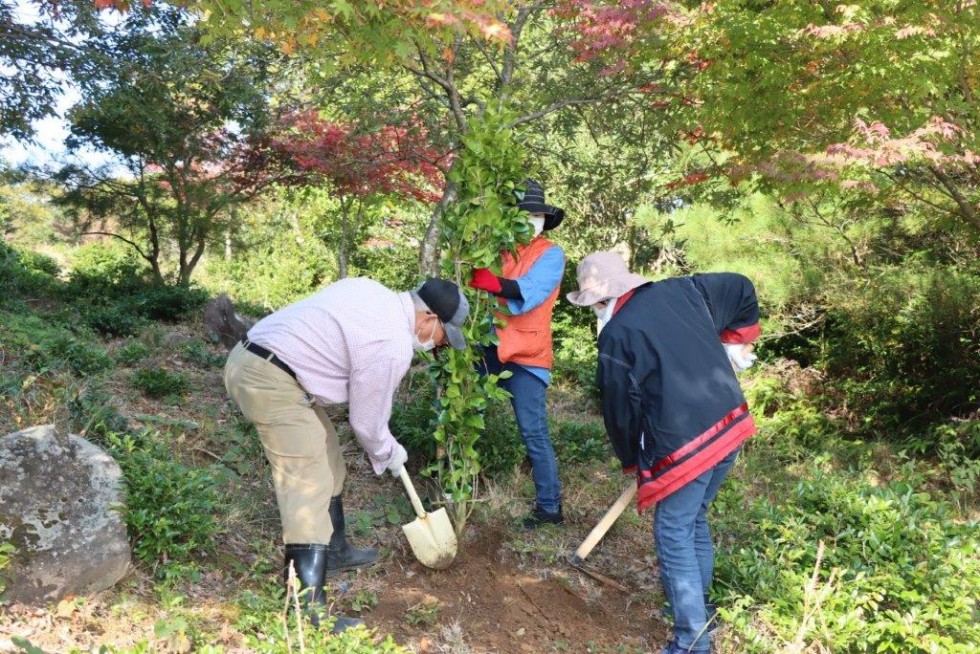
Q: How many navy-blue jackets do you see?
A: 1